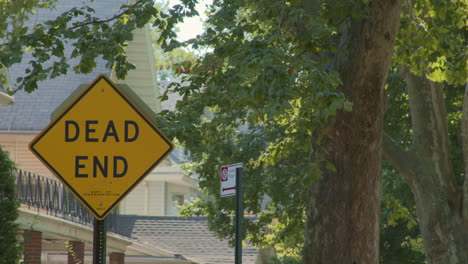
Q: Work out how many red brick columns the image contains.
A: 3